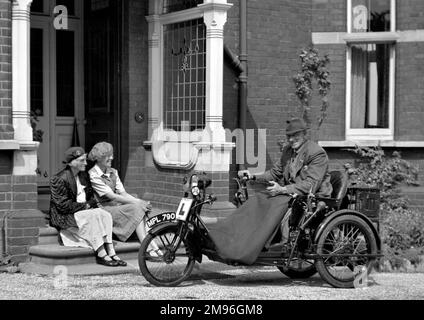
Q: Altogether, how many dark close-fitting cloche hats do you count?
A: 1